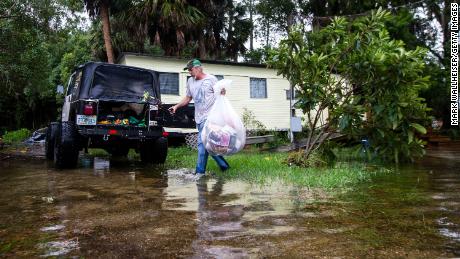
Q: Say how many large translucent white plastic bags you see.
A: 1